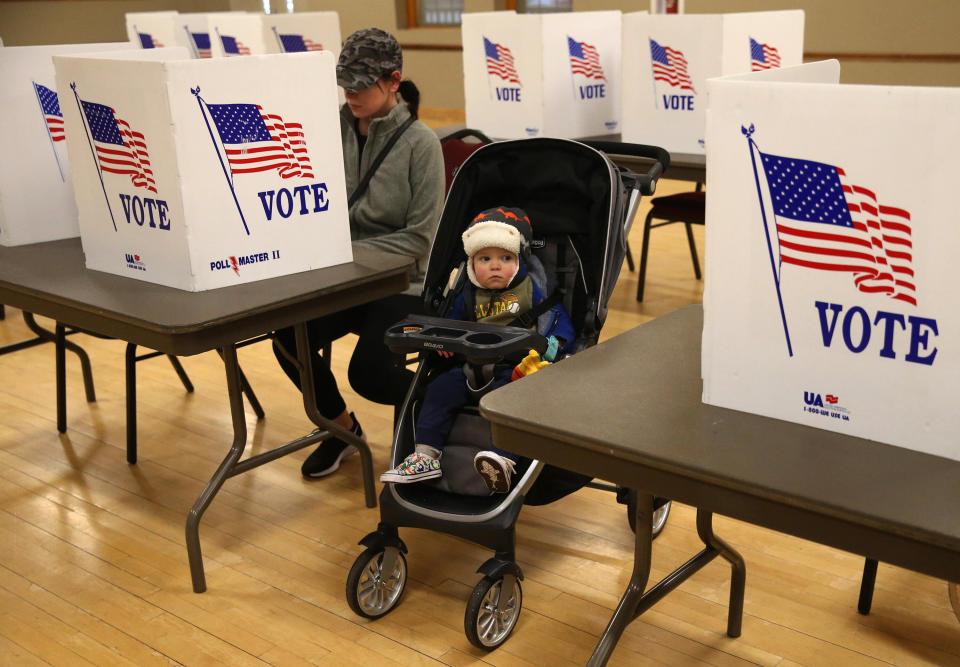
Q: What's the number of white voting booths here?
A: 7